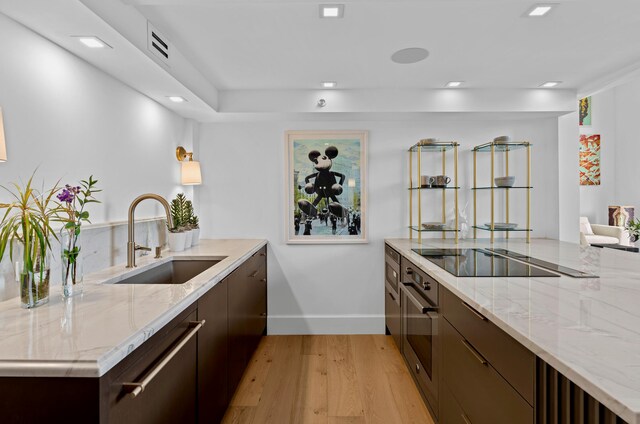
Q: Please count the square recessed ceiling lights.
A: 7